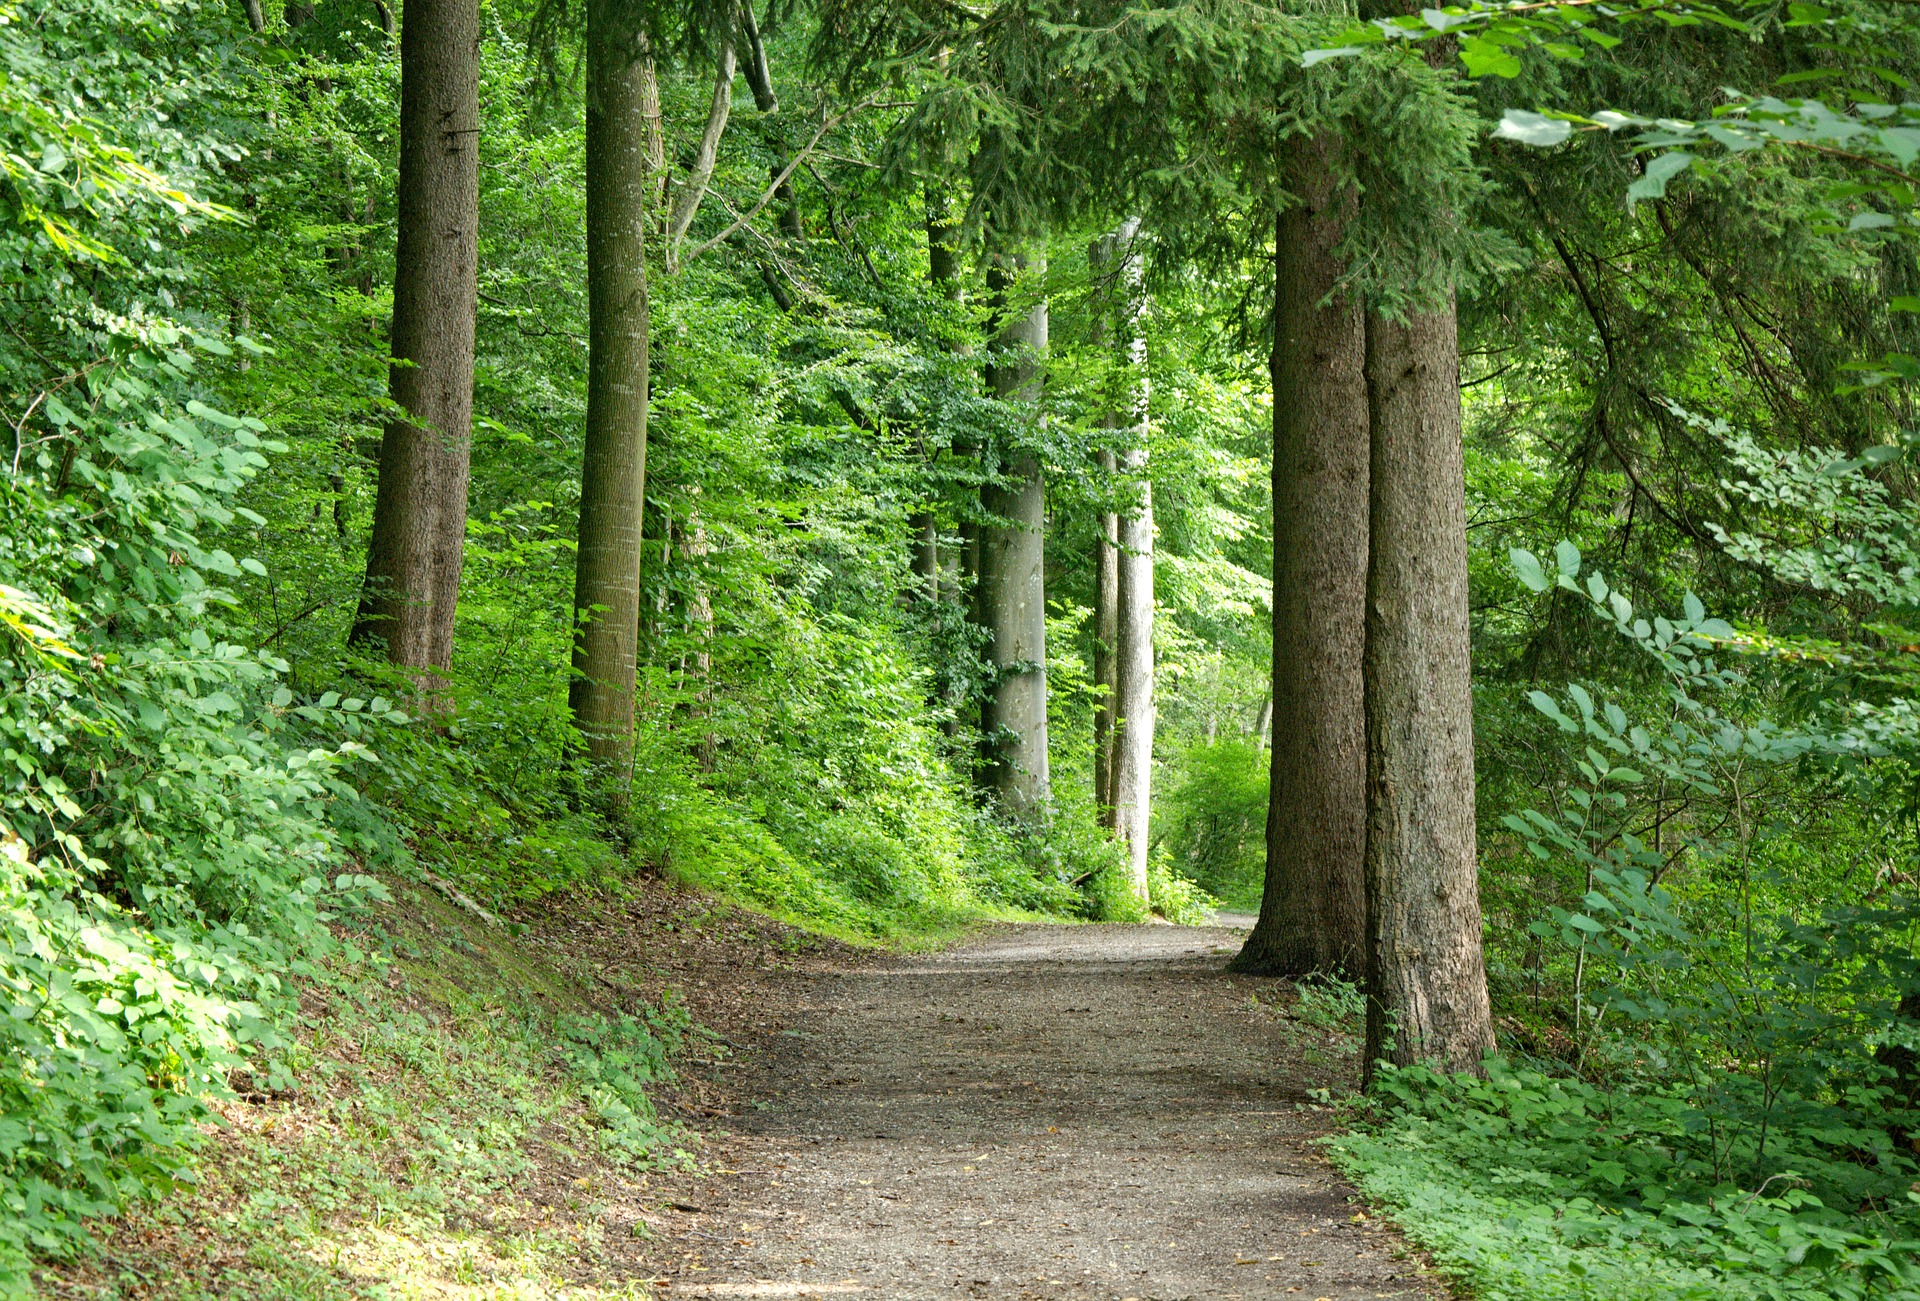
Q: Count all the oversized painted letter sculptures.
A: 0